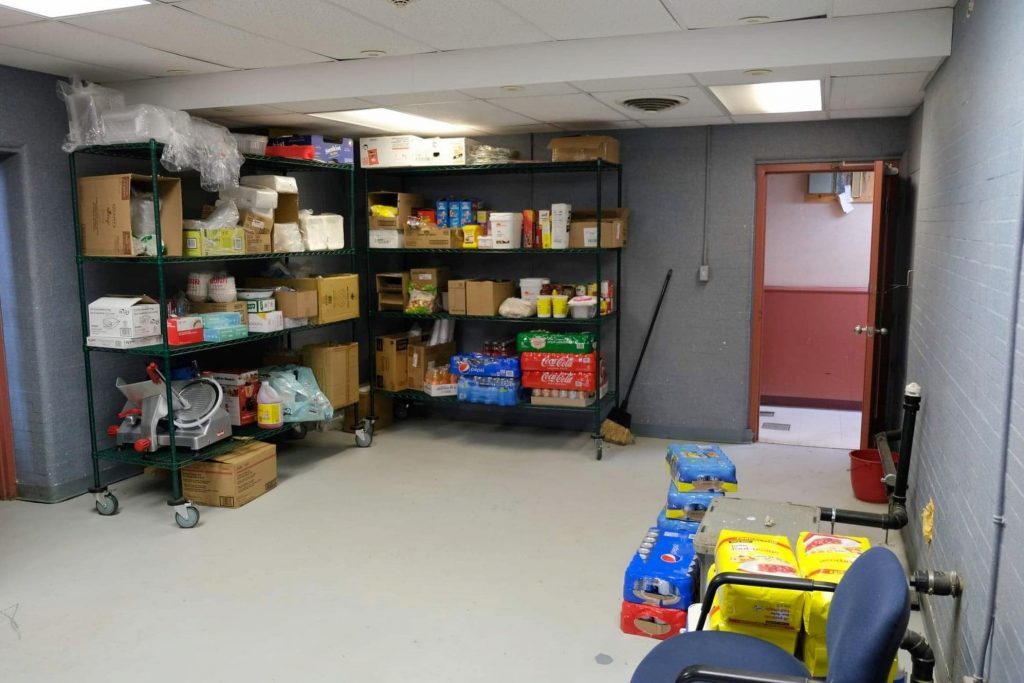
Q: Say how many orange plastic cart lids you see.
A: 0